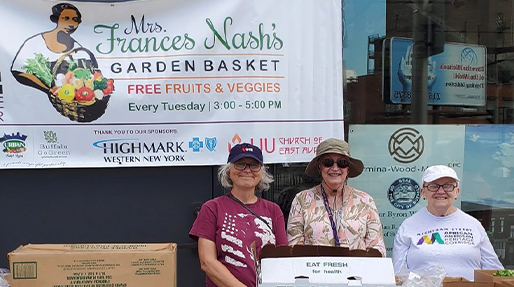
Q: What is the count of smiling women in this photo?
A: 3